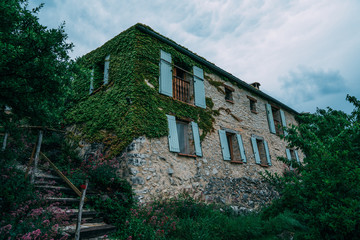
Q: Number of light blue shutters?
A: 14